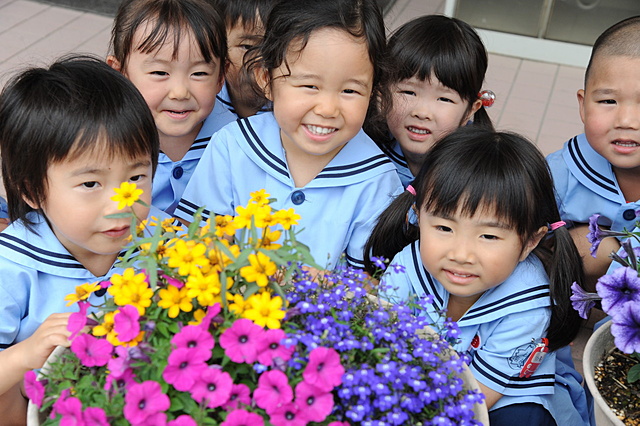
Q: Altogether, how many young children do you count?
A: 7